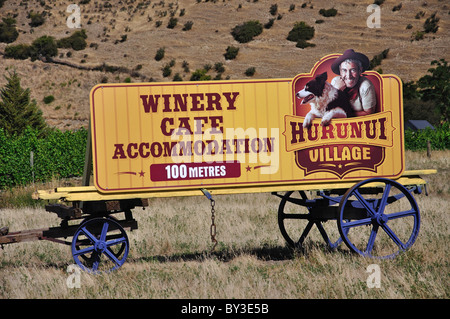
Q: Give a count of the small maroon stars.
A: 2